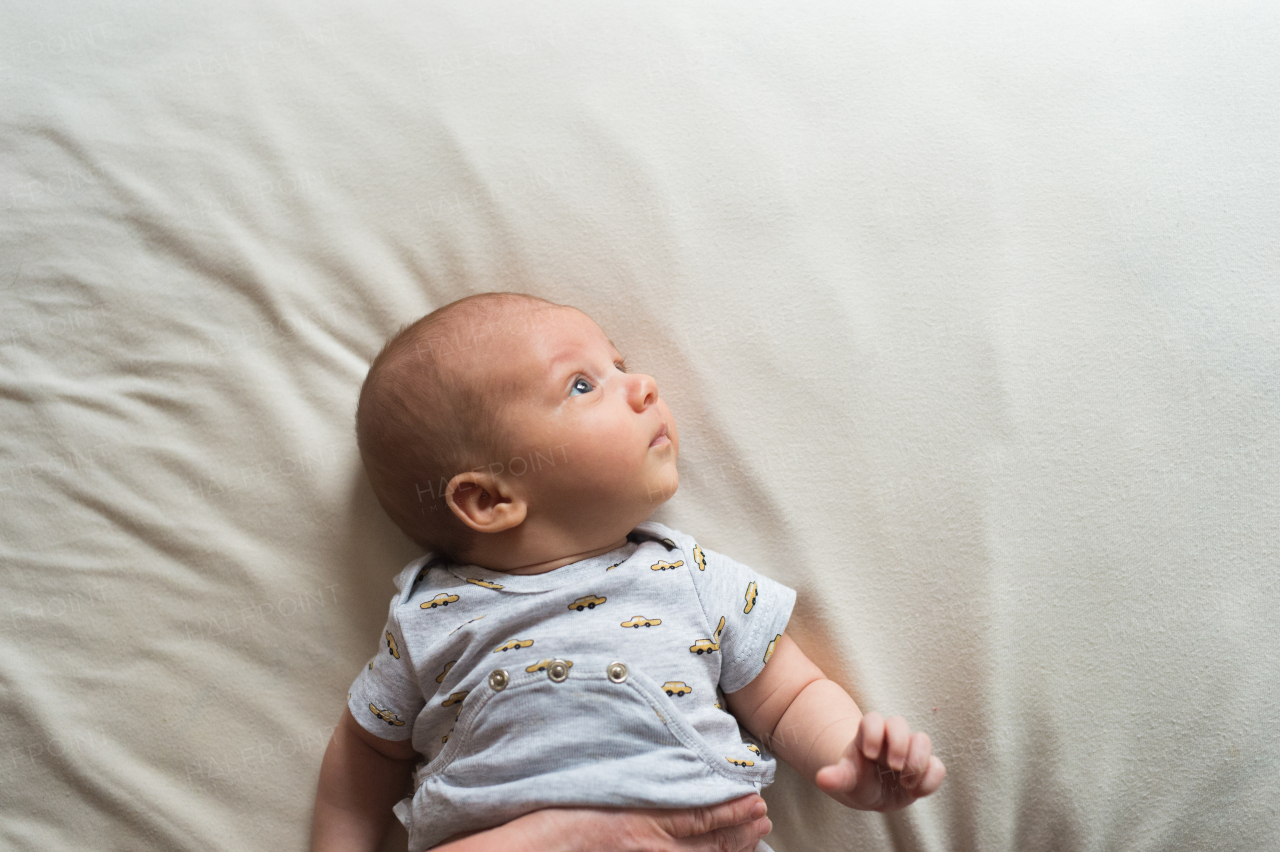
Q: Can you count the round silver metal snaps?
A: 3